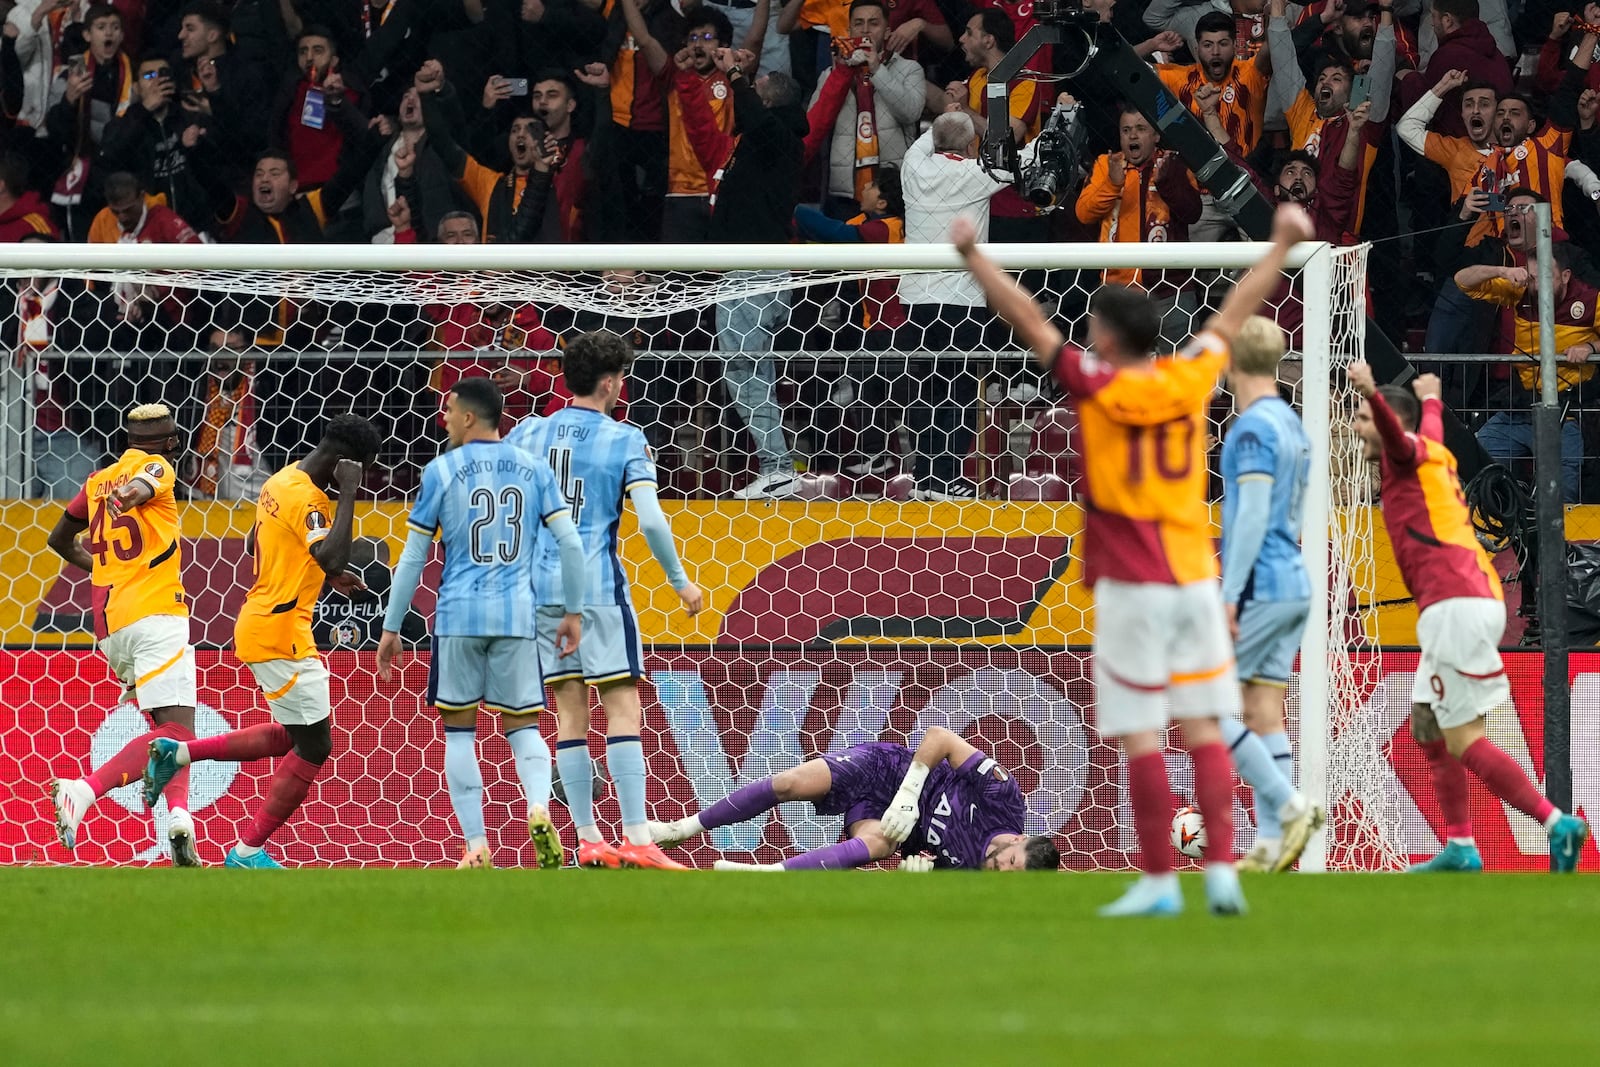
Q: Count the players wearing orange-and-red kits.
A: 4